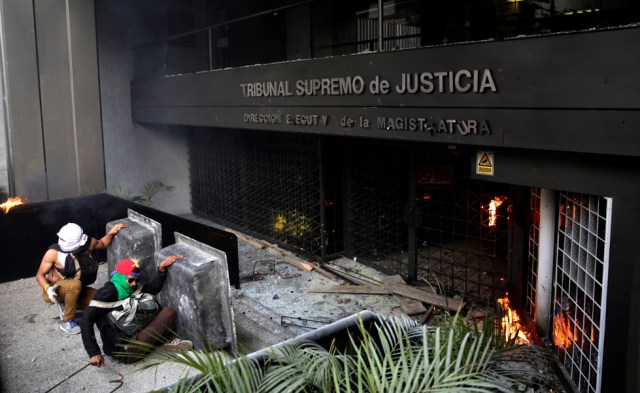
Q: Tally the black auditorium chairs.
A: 0